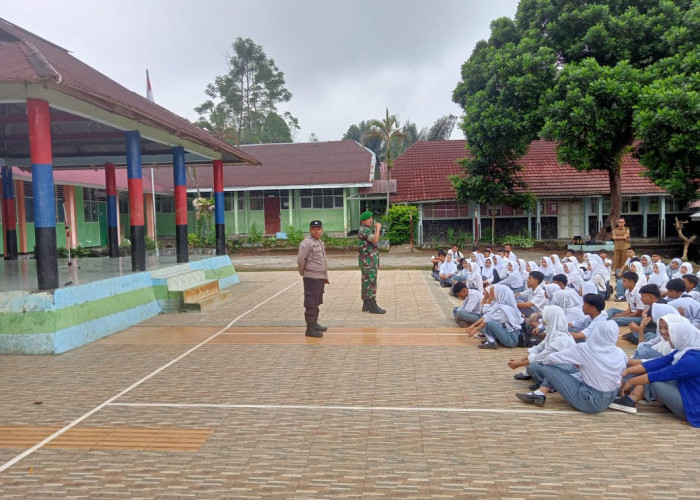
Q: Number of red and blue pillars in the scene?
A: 6